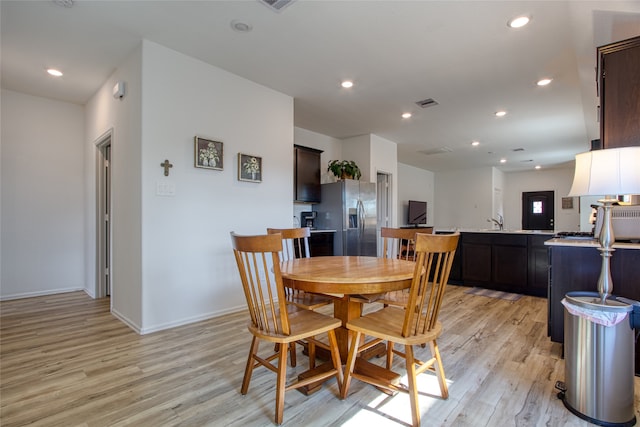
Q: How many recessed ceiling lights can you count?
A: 9